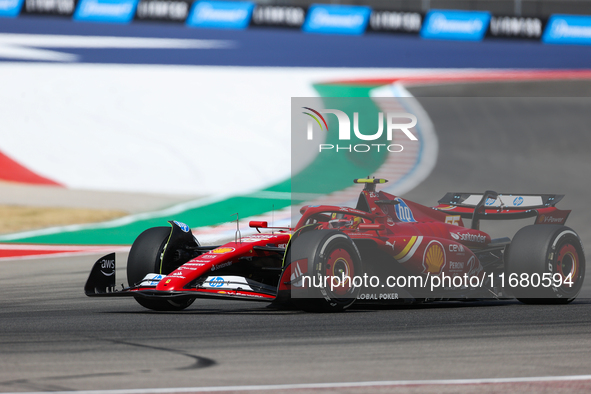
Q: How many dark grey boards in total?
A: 5